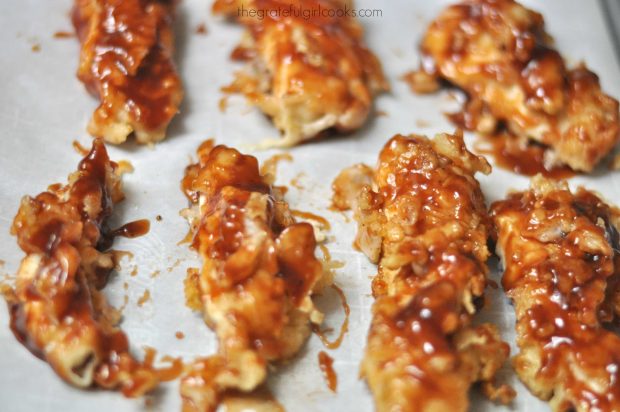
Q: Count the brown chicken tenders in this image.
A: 7